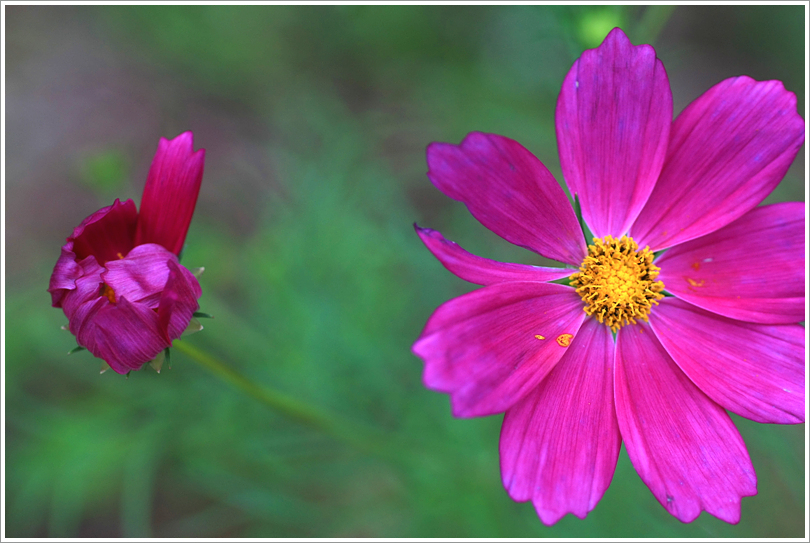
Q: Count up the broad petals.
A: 8